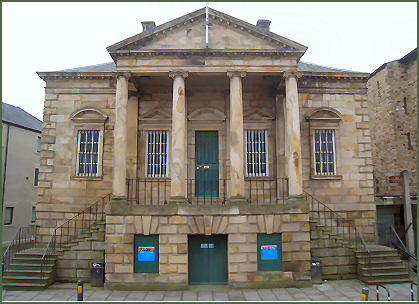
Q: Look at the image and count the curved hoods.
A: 3